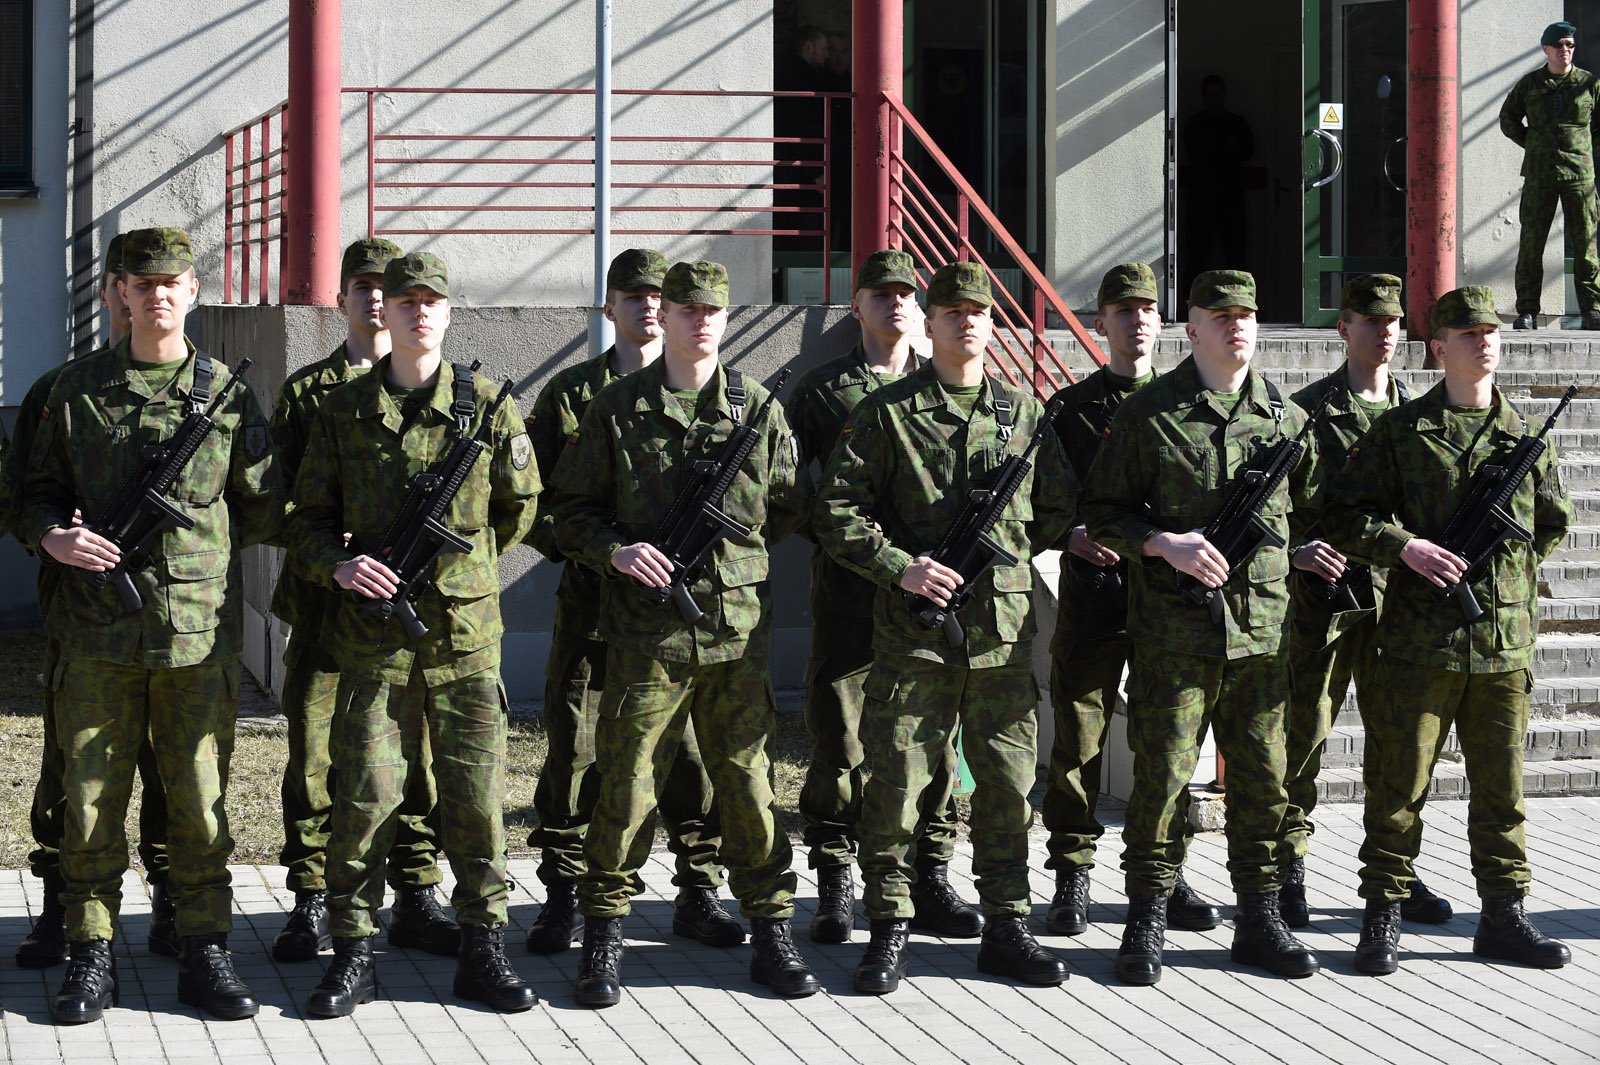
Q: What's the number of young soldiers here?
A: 12